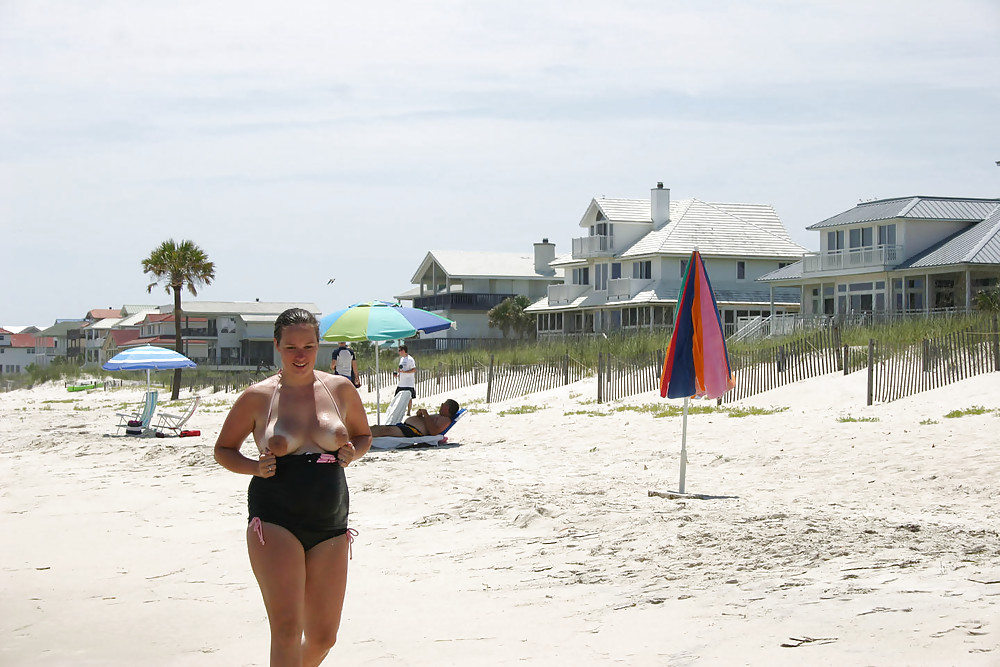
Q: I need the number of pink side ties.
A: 2